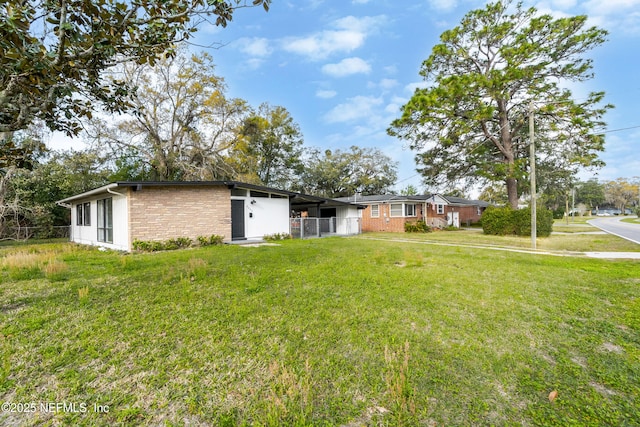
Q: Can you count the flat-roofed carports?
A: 1